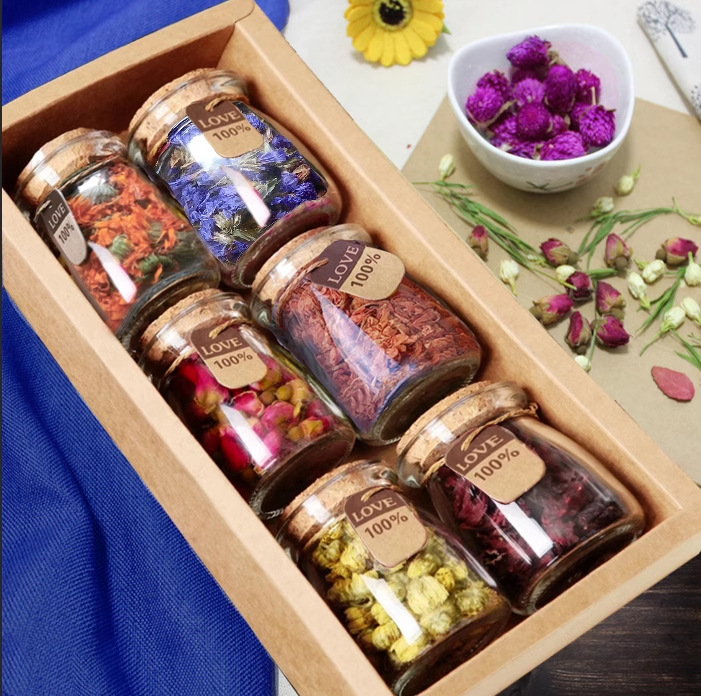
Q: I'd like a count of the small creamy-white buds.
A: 11